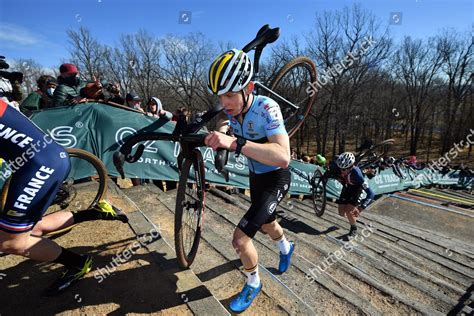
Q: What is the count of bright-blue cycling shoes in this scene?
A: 2